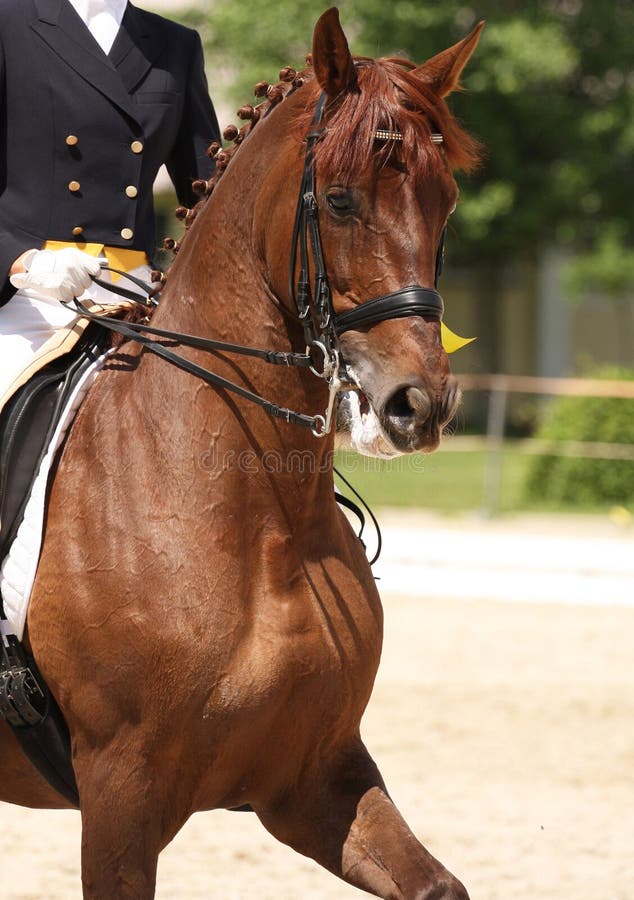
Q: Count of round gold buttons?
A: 6